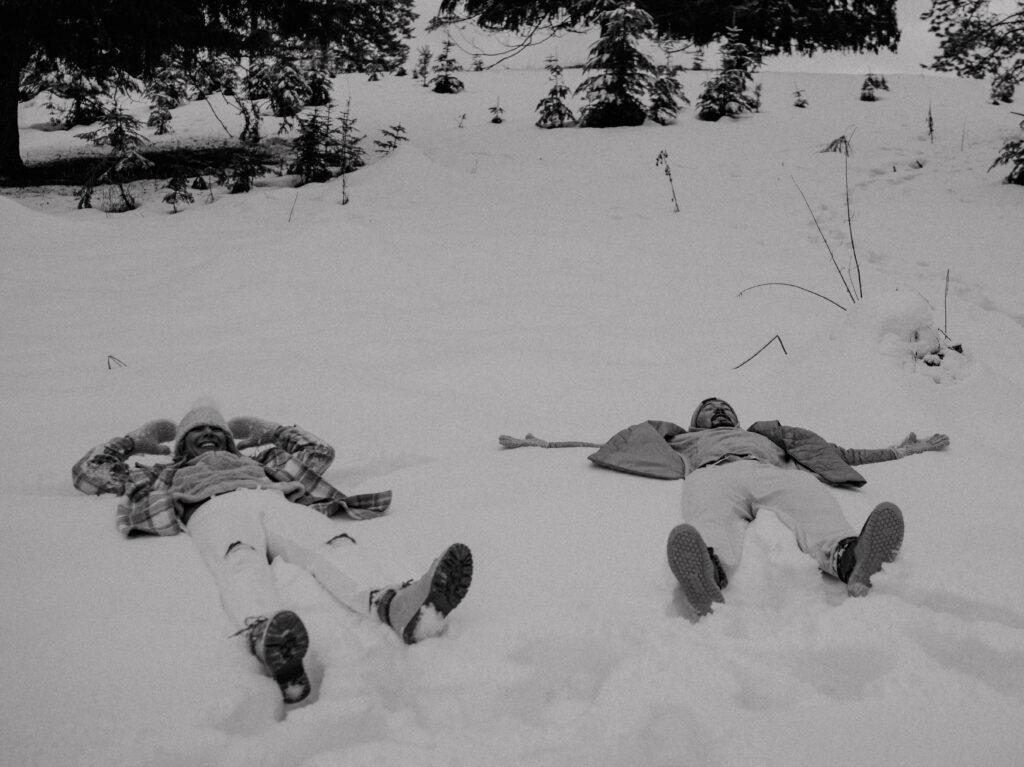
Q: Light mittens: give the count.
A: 2